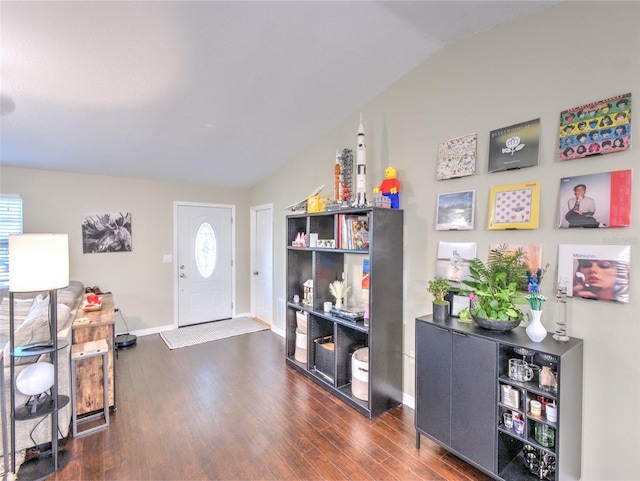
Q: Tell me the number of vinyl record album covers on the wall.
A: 9